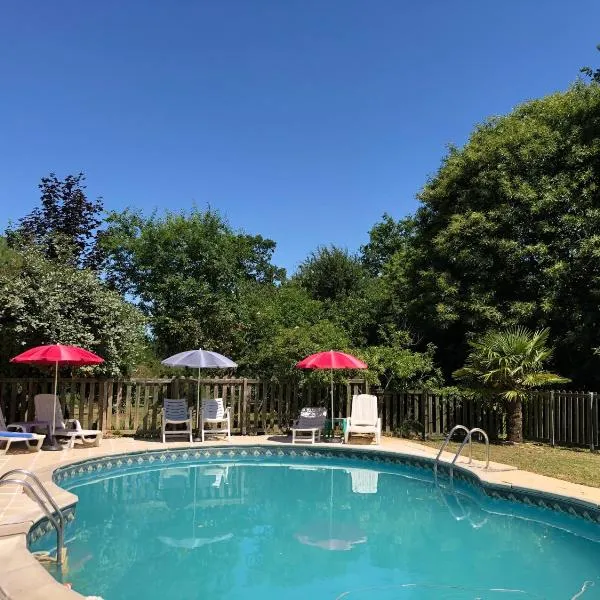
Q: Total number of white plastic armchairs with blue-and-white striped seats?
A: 2